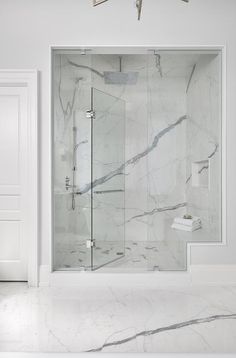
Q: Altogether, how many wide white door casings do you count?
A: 1